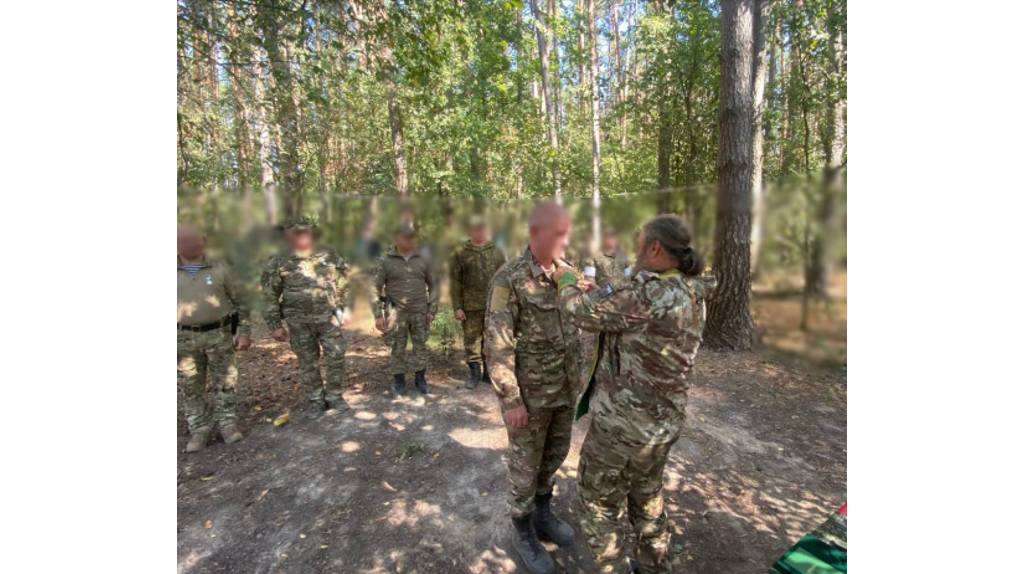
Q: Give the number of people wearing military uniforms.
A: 7